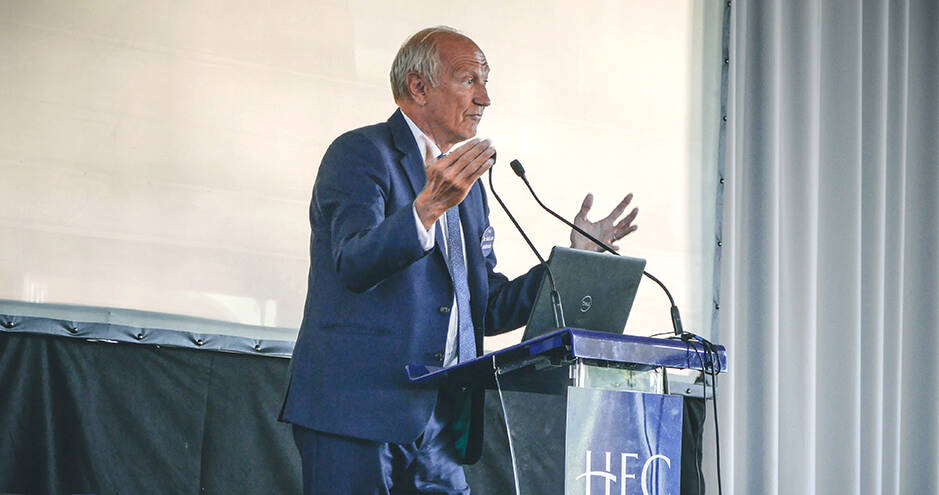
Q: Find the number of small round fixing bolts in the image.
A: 12